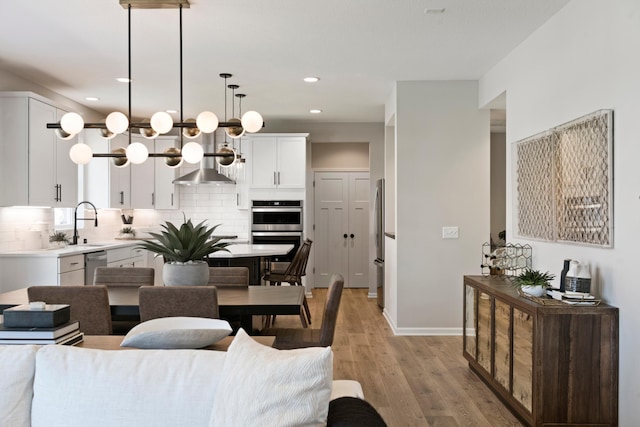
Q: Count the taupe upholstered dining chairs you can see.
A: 5